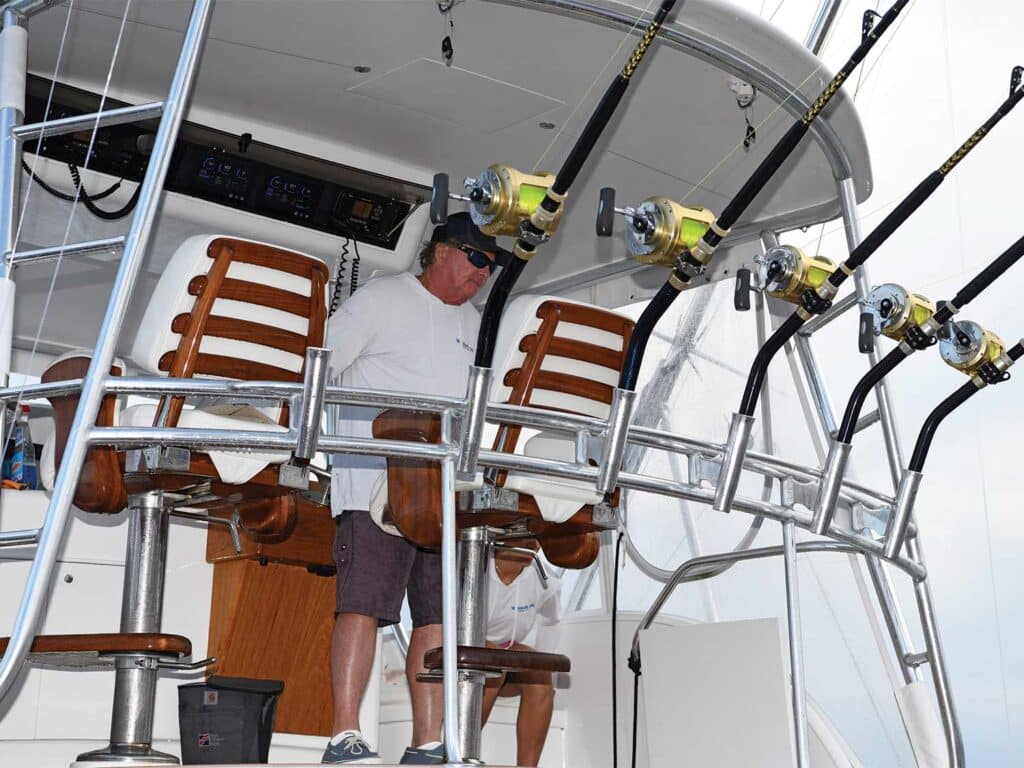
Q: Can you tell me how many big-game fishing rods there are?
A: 5